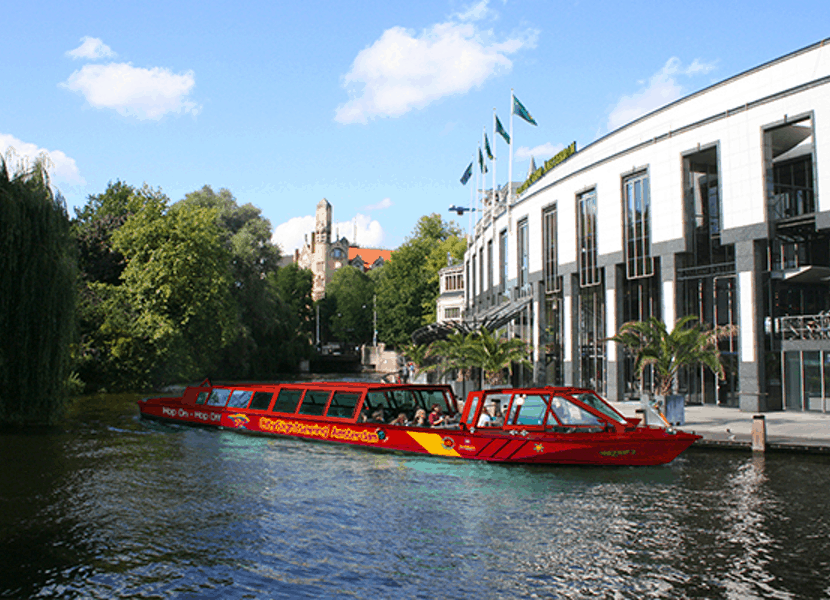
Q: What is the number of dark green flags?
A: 5